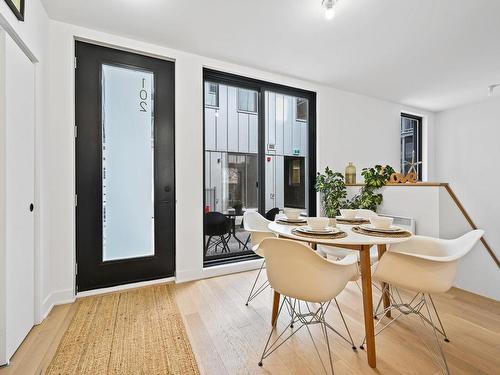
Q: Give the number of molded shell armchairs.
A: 4